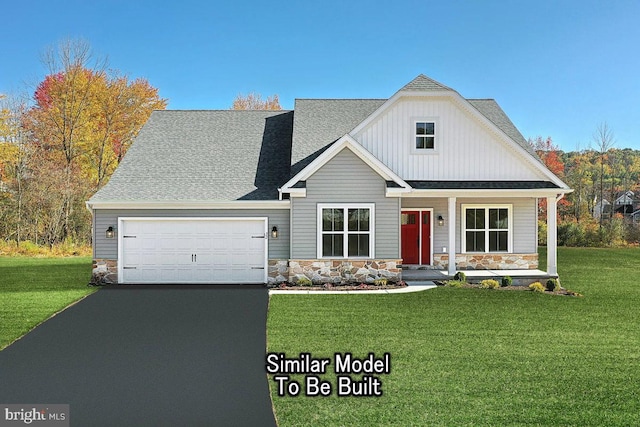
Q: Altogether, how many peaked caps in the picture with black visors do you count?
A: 0